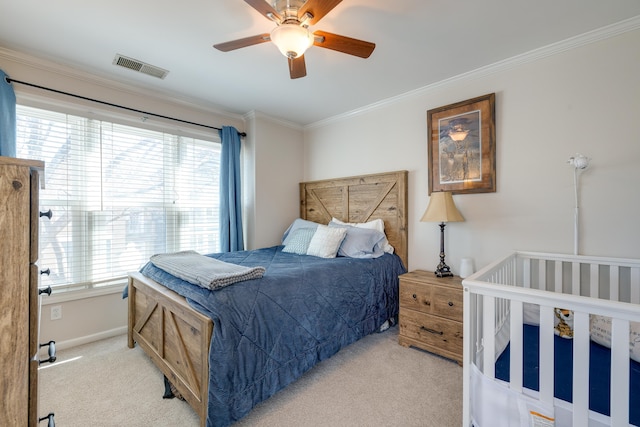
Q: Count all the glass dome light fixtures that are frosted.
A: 1